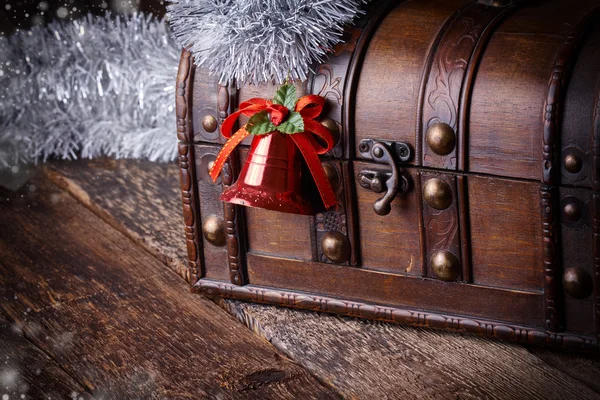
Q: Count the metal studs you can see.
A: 12